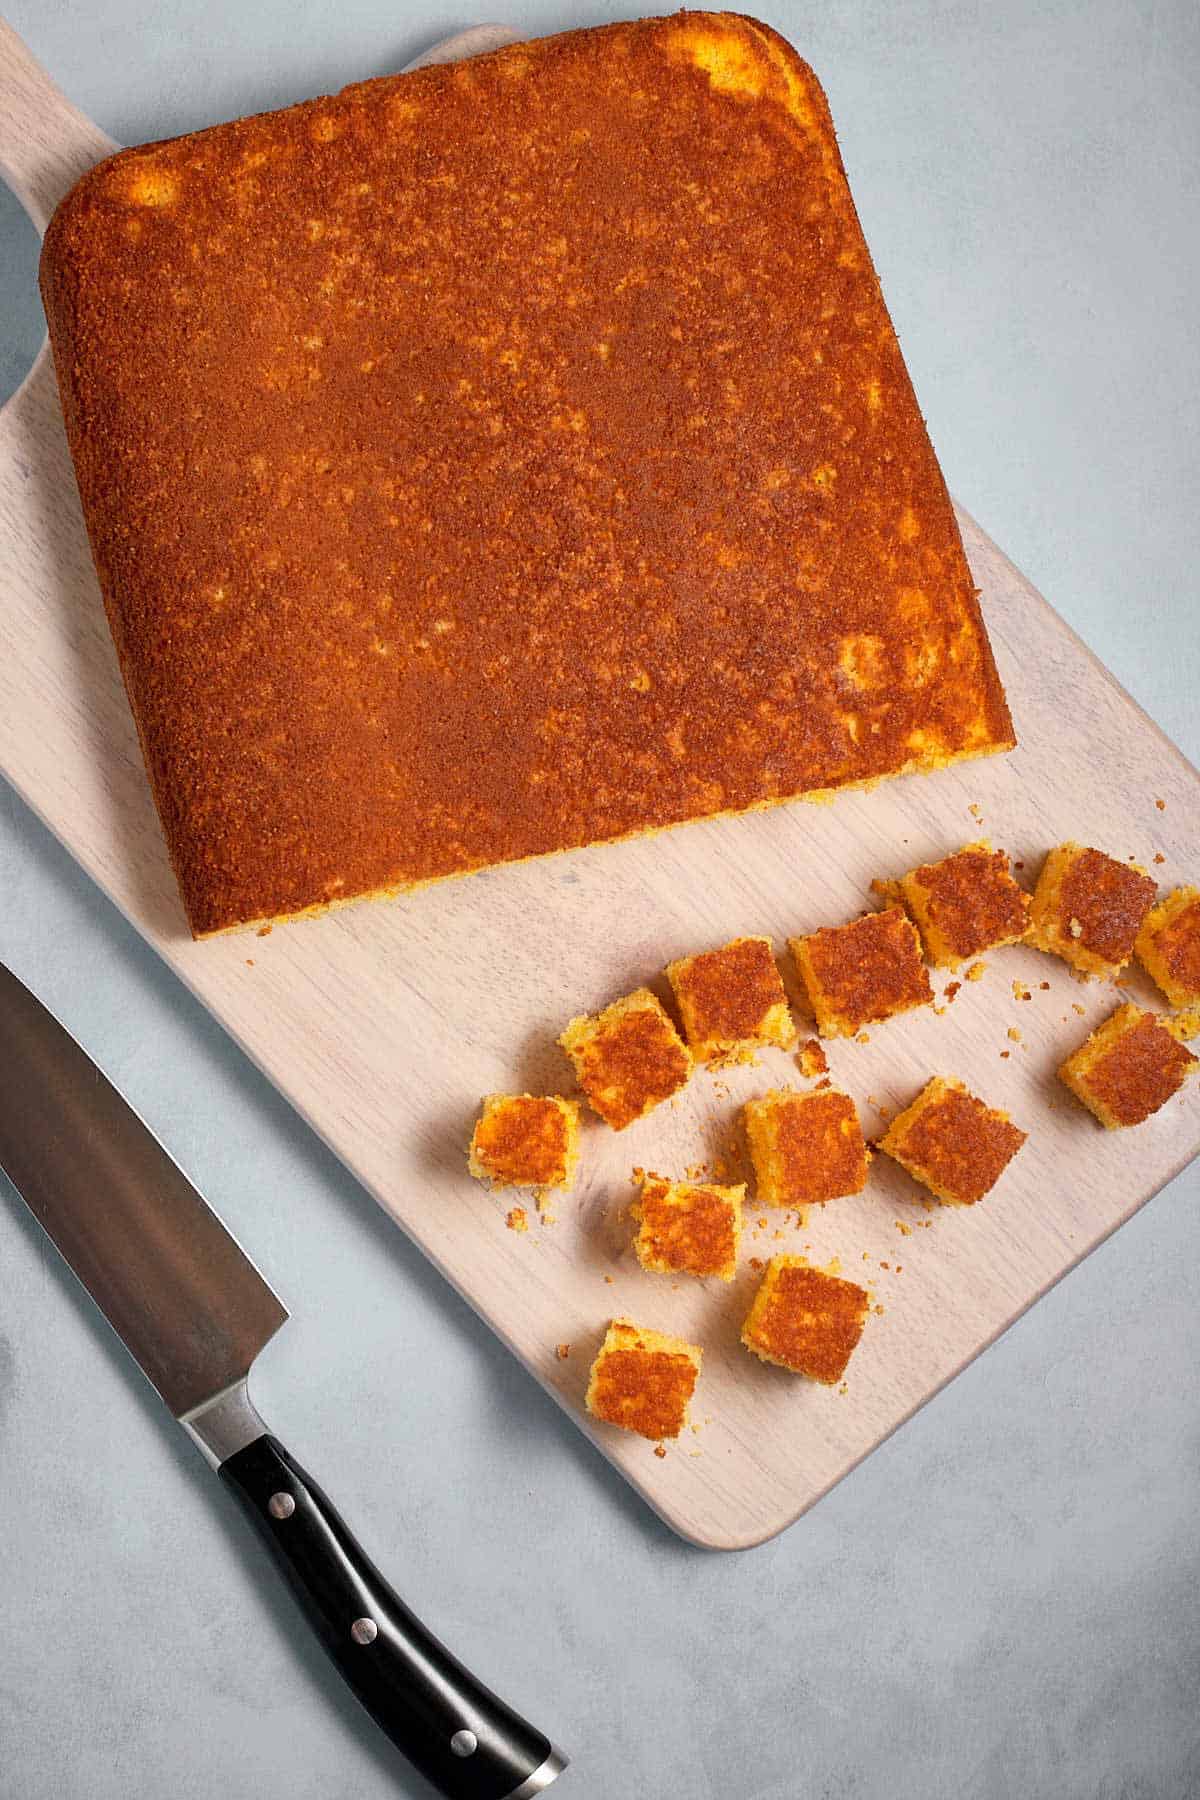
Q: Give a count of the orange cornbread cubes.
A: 13